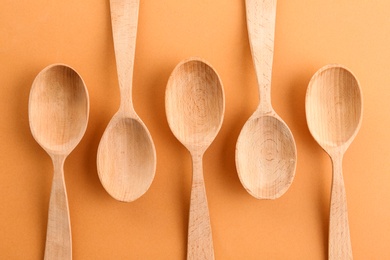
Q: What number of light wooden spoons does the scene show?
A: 5